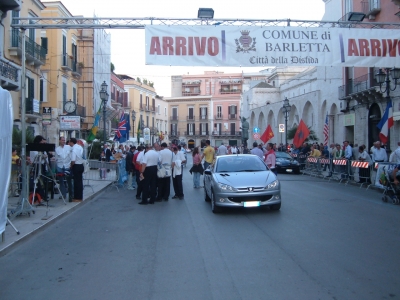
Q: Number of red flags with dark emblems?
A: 1